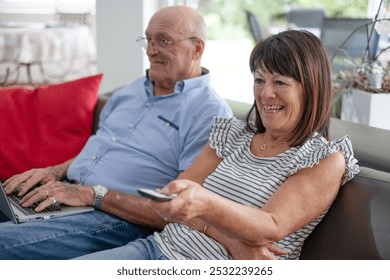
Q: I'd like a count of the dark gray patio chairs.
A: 3